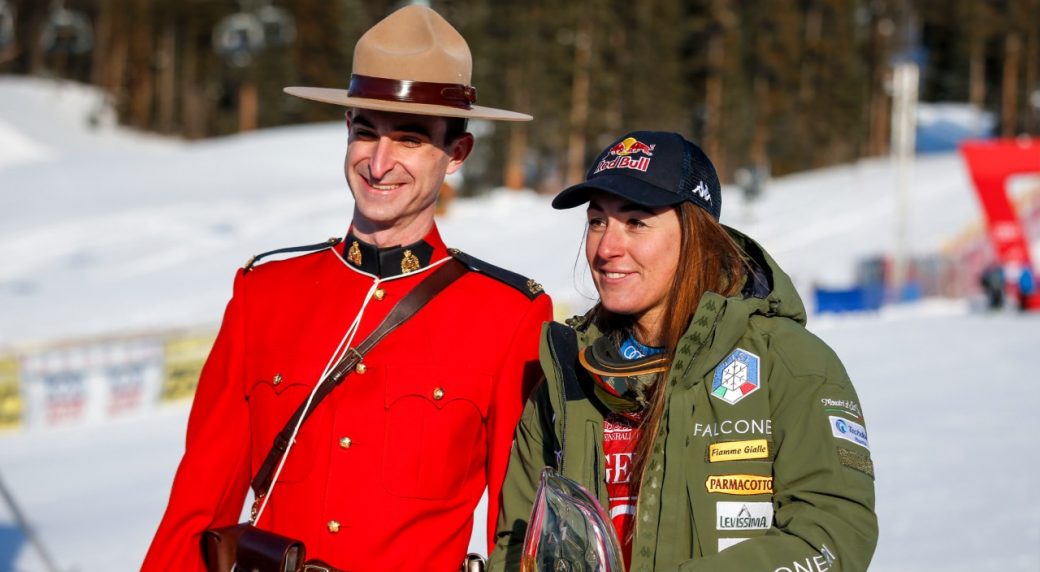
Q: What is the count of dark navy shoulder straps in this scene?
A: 2